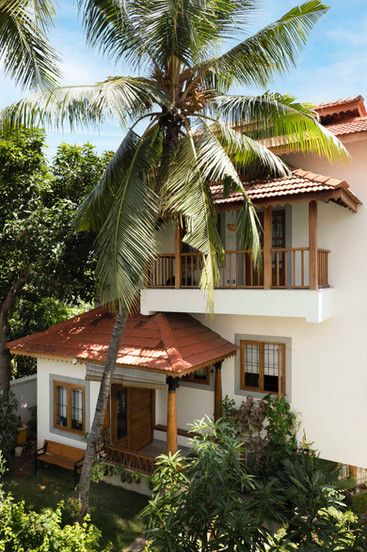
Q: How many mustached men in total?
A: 0